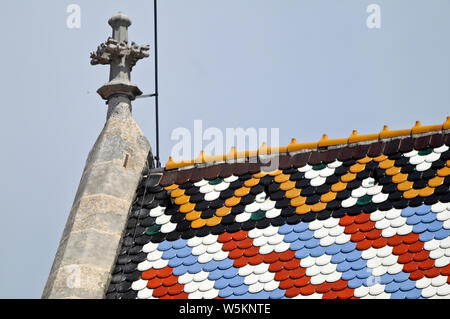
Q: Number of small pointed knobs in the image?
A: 10